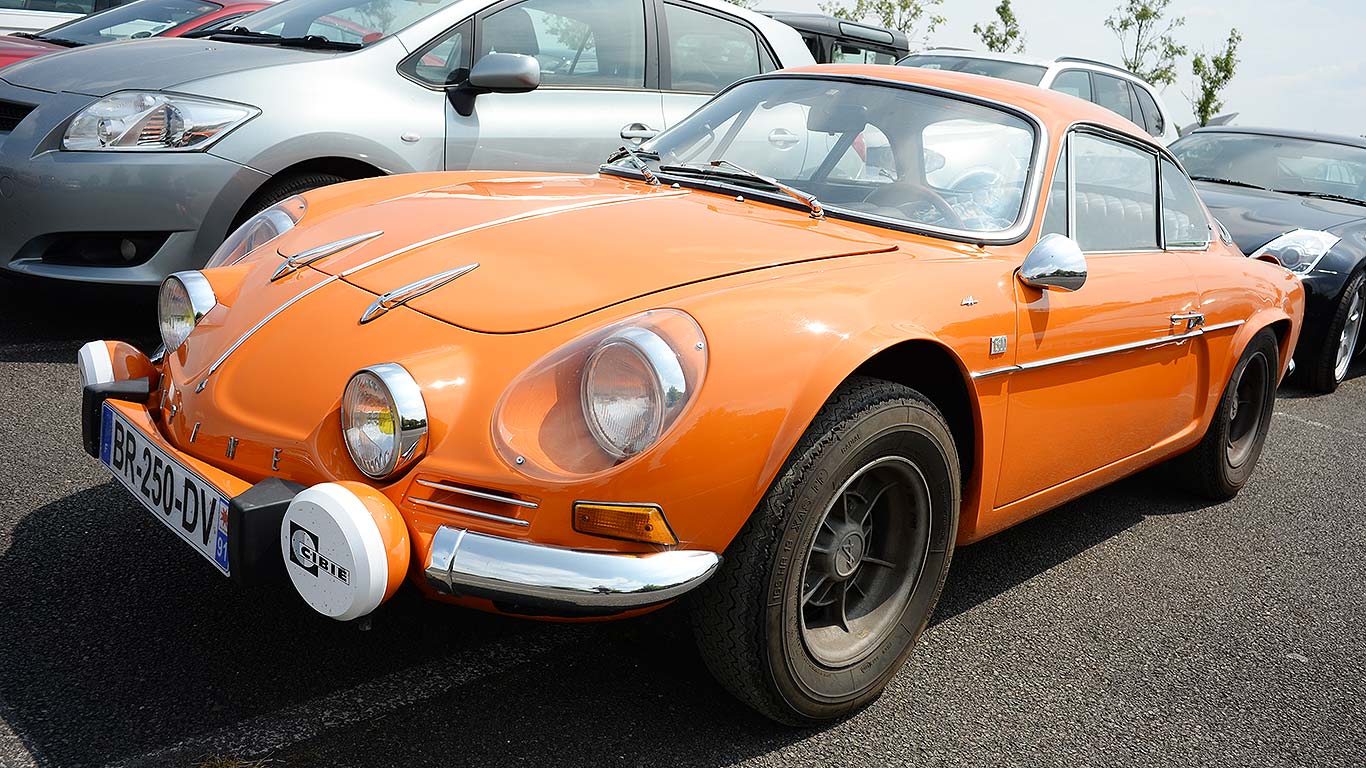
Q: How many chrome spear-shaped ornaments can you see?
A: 2